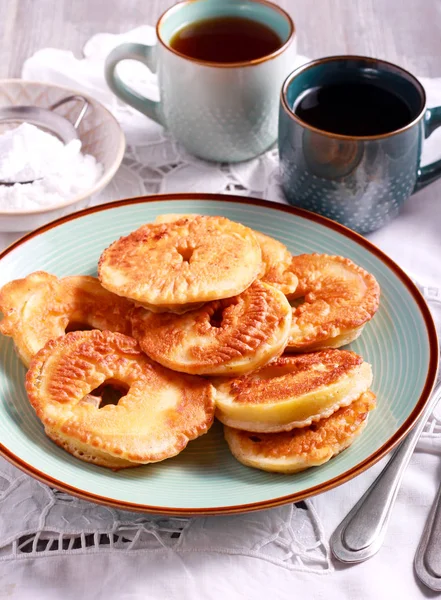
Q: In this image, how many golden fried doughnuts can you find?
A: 8